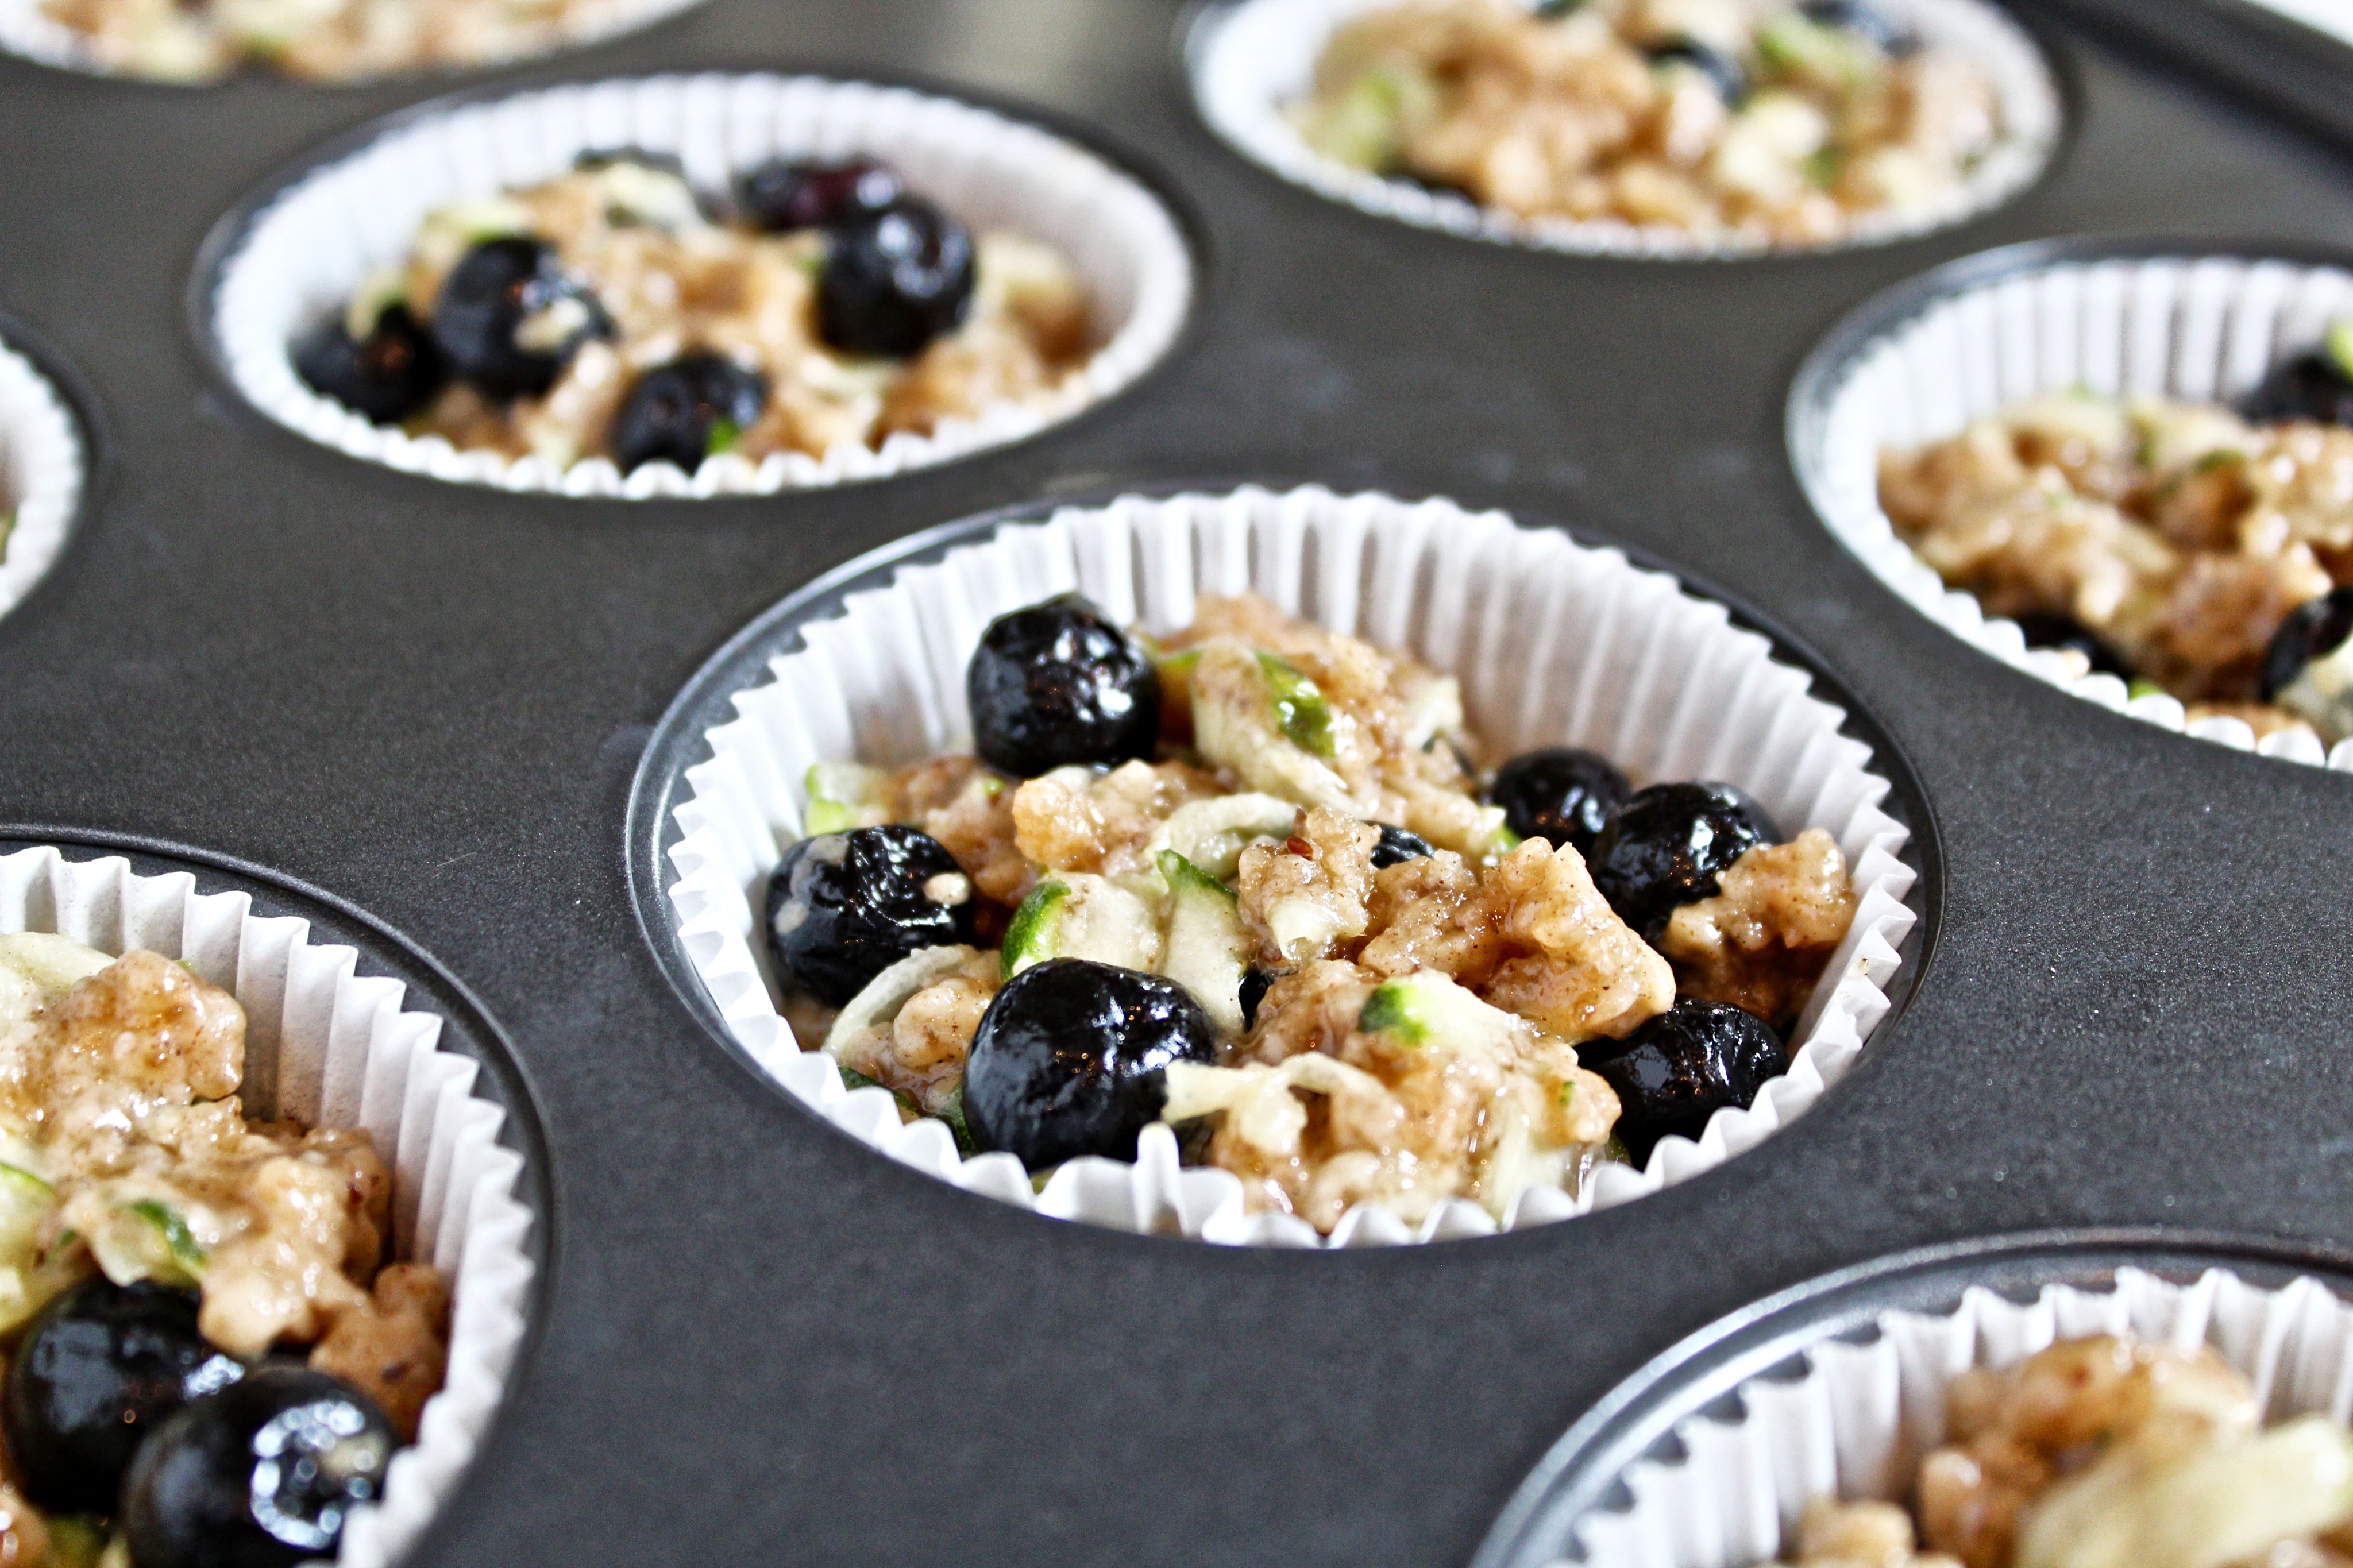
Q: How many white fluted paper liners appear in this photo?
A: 8